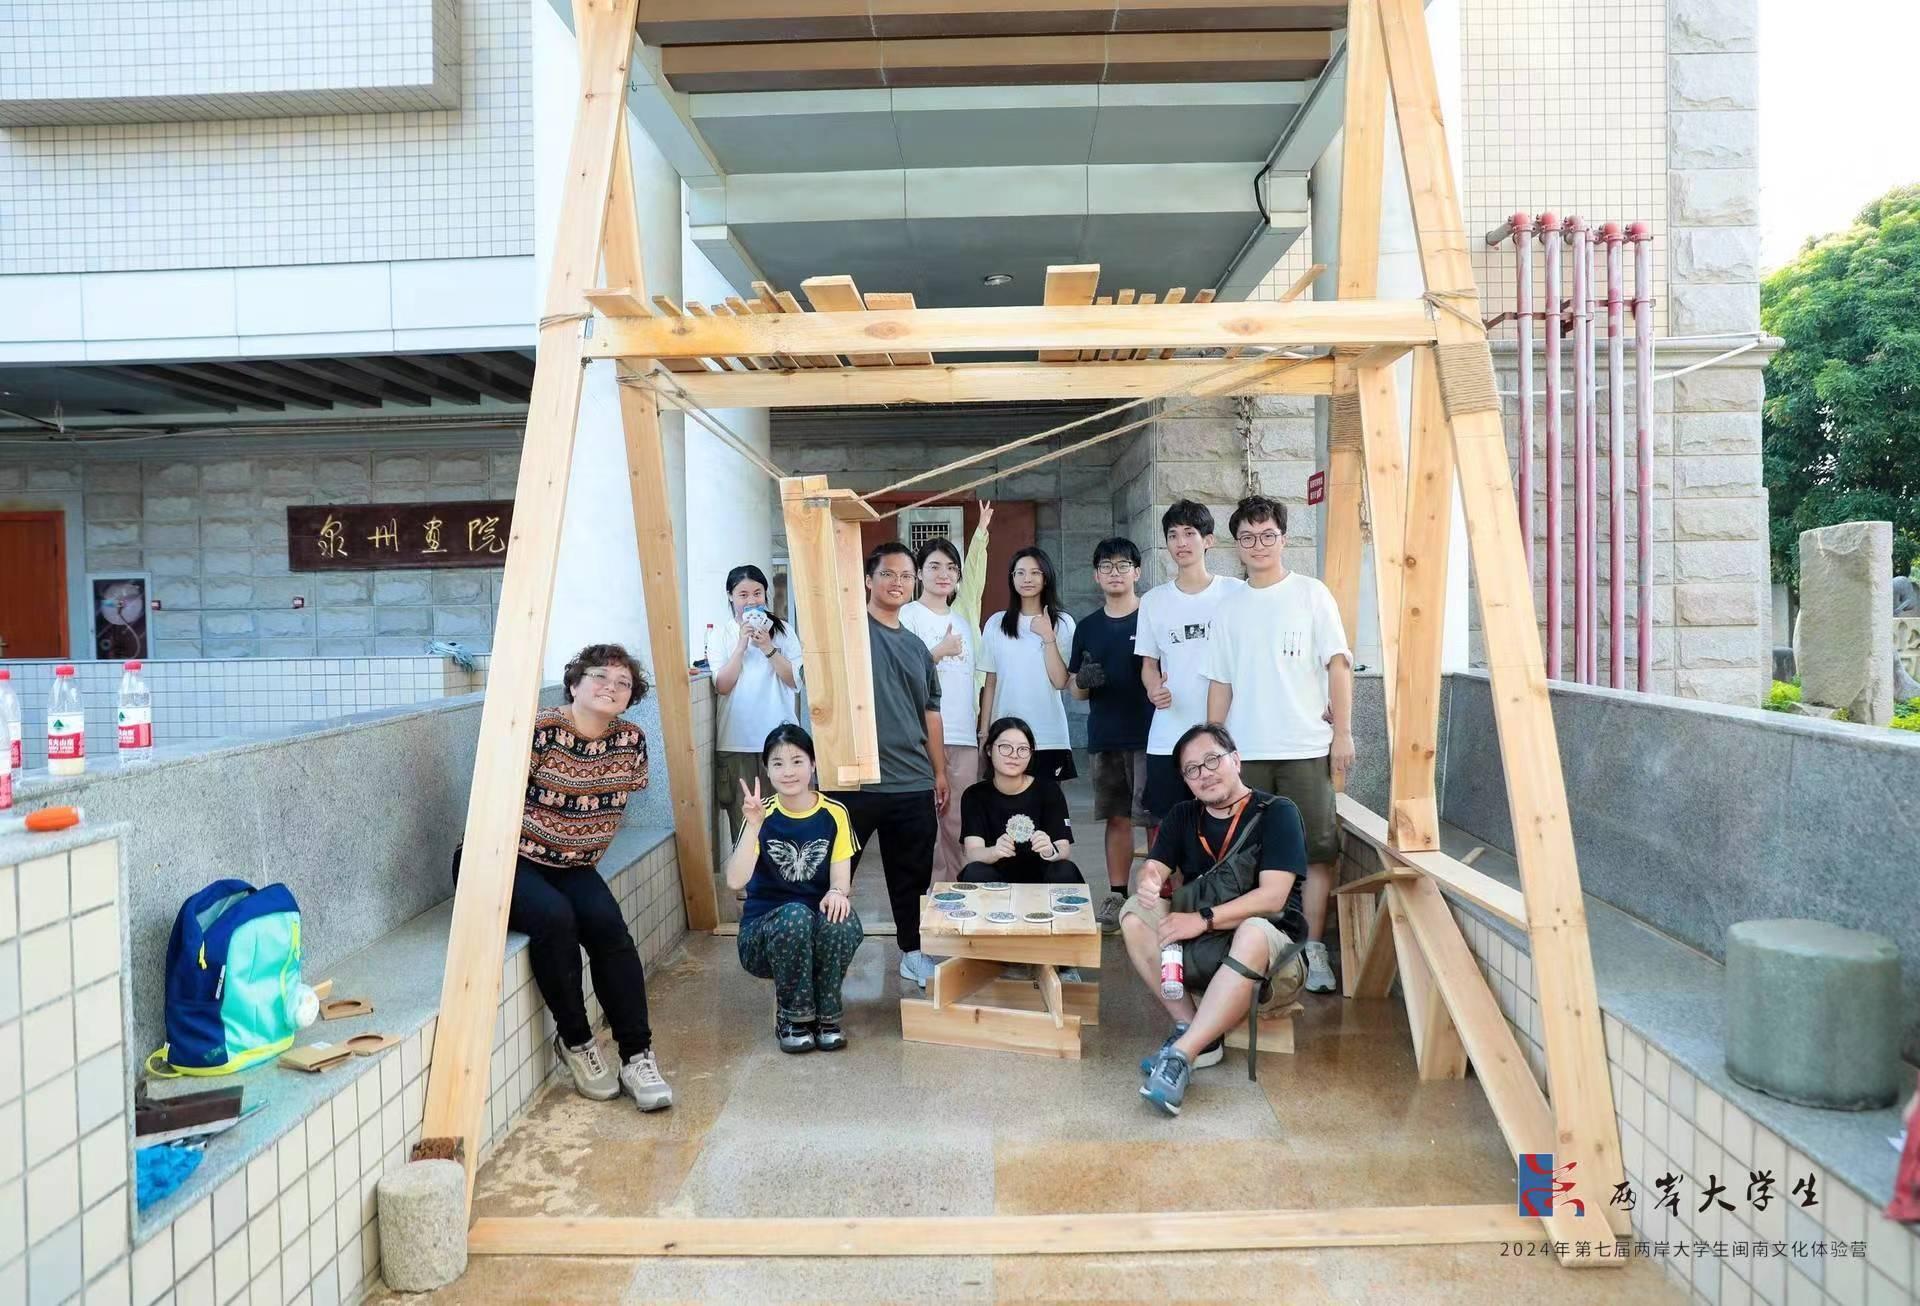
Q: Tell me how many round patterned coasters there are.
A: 11